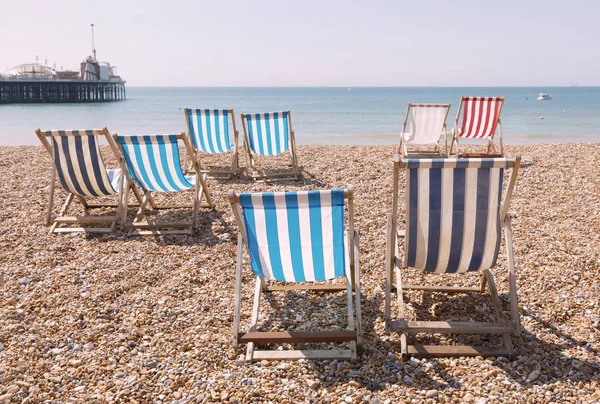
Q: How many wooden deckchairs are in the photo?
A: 8